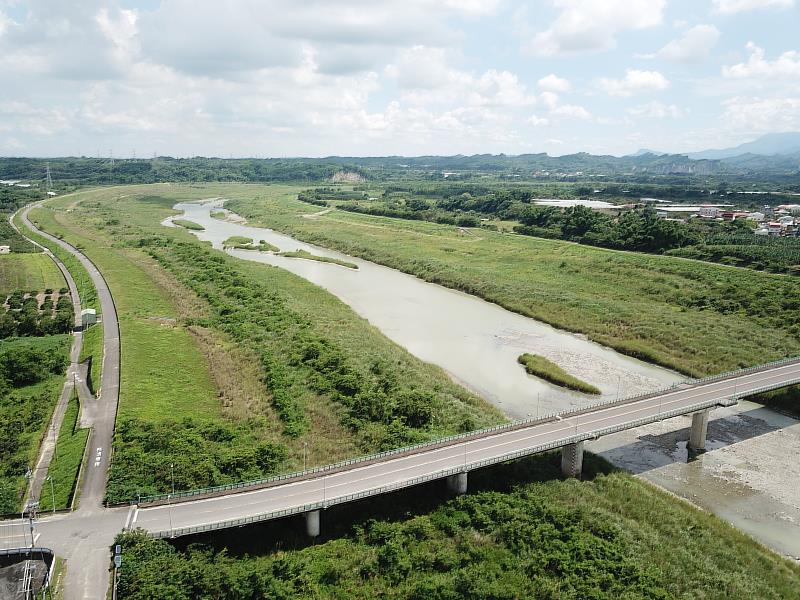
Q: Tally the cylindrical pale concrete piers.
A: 4